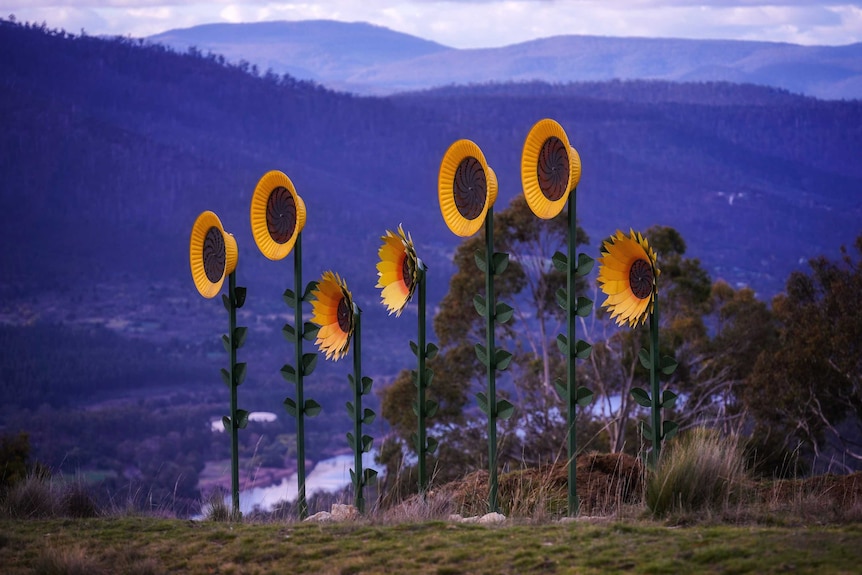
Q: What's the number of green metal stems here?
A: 7